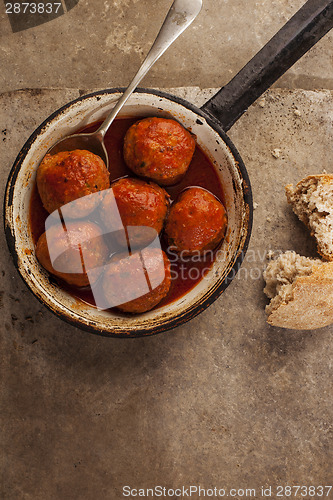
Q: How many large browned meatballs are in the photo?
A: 6